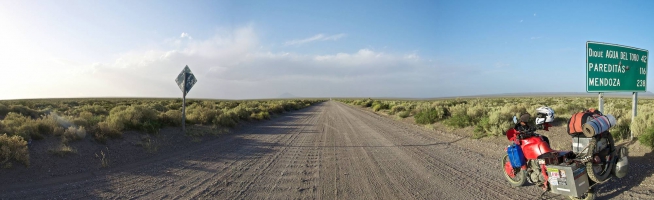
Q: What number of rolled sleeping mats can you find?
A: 1